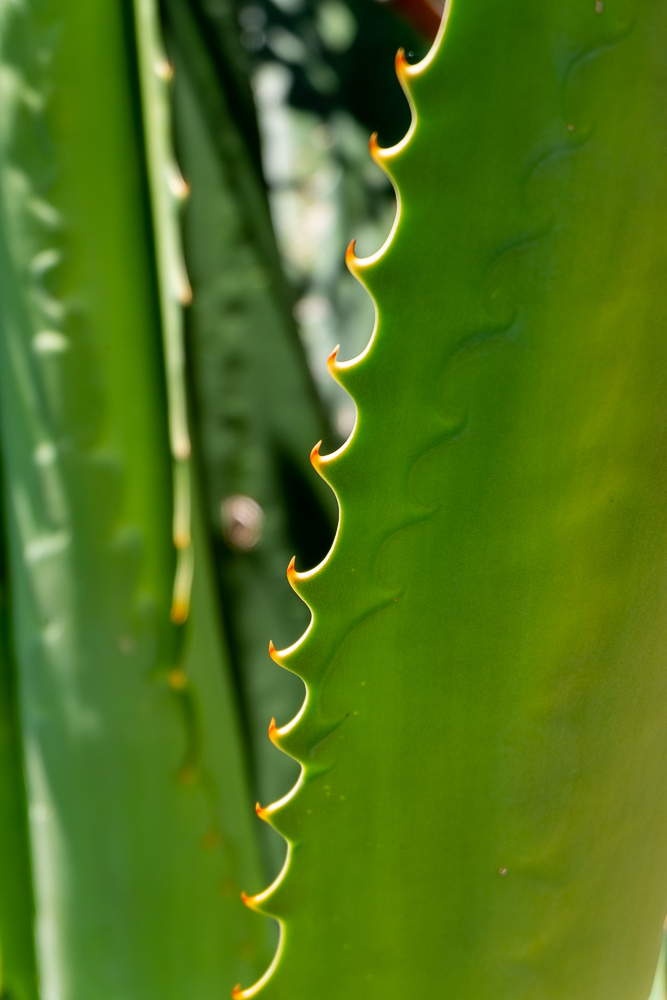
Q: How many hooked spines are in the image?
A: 11